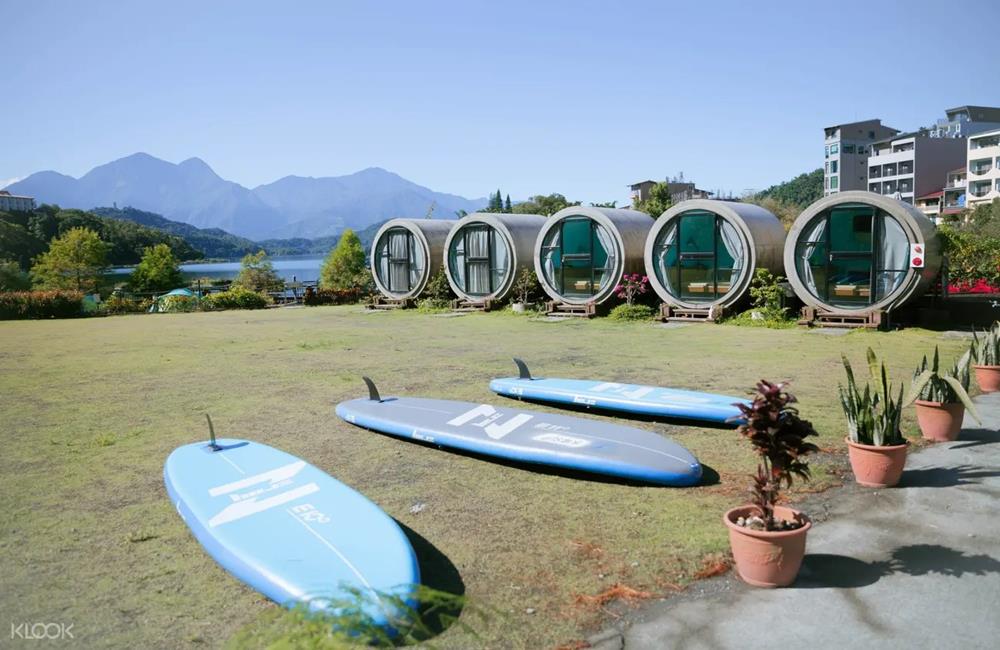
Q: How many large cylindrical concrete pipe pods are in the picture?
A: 5